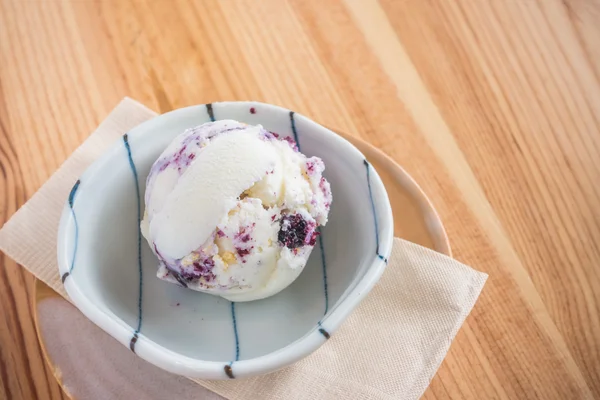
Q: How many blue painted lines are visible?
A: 5